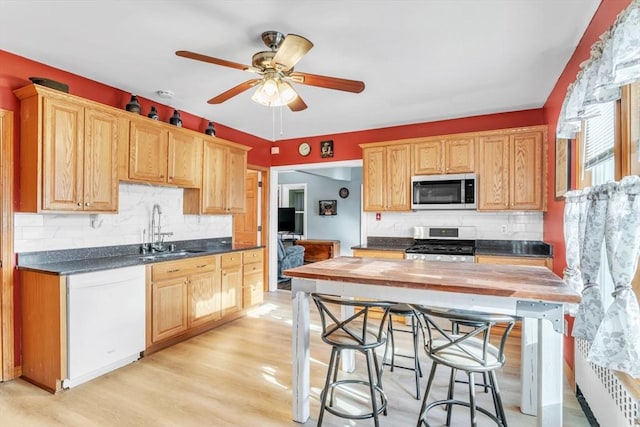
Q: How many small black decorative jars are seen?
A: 4